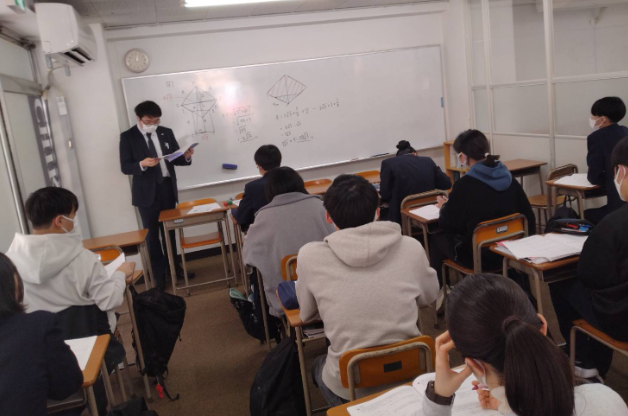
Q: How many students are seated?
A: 10